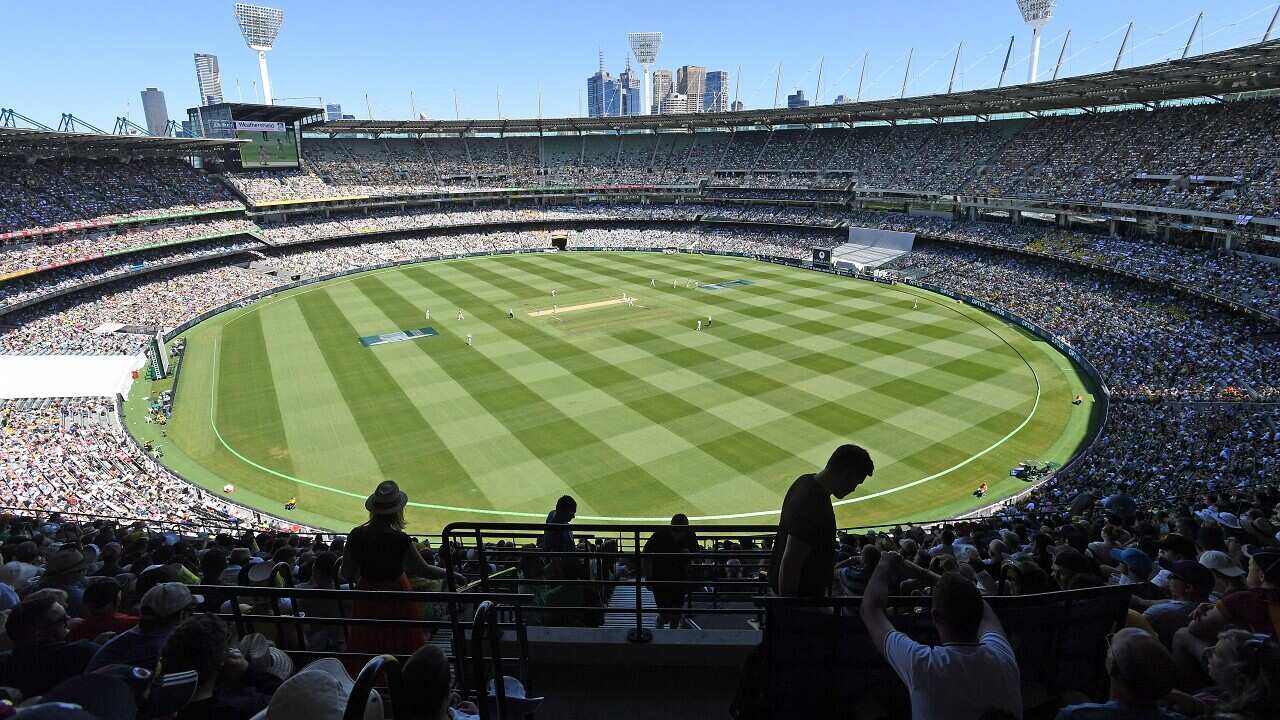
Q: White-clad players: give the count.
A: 13